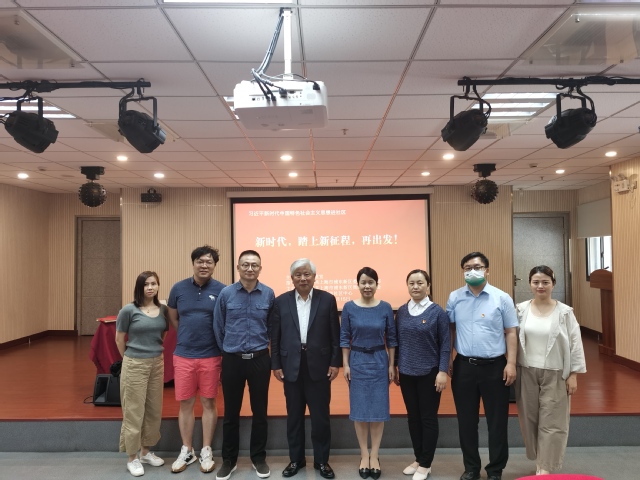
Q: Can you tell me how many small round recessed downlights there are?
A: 9